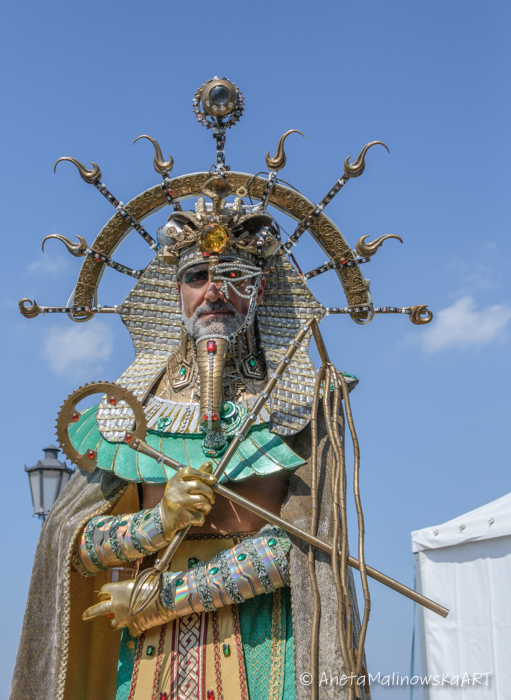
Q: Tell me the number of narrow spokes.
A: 9